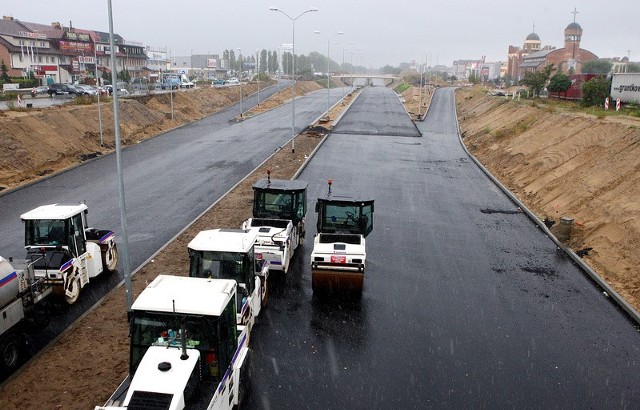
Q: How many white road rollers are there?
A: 5